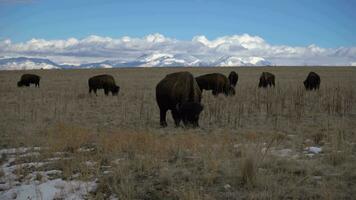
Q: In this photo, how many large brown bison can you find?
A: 7